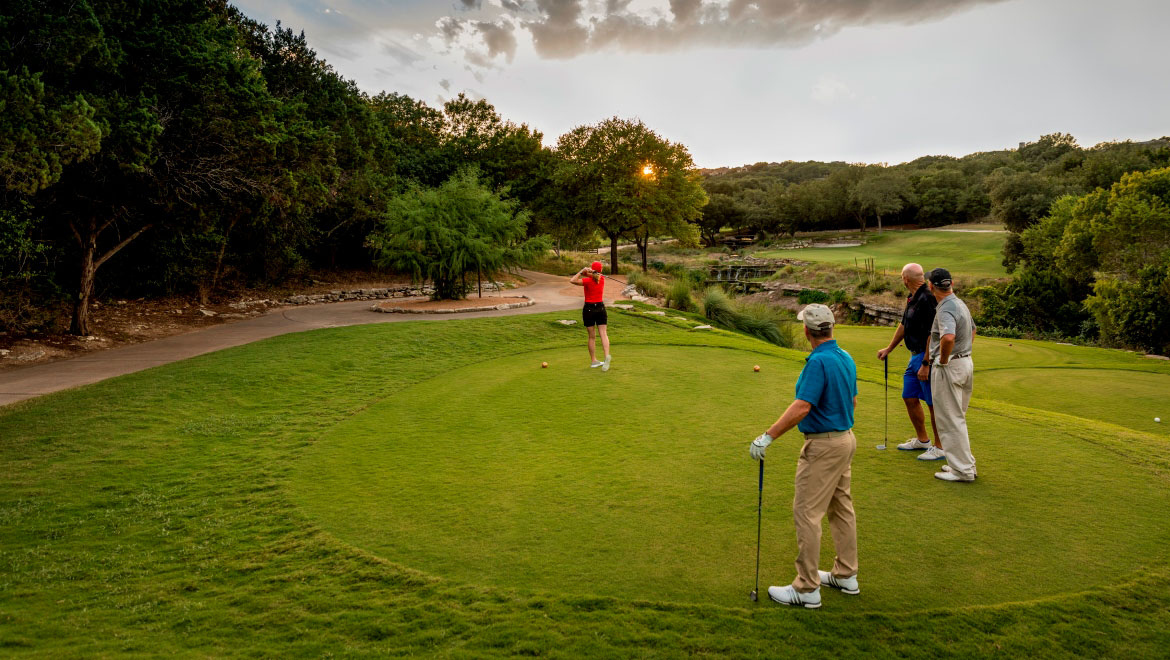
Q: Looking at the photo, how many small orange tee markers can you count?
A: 2